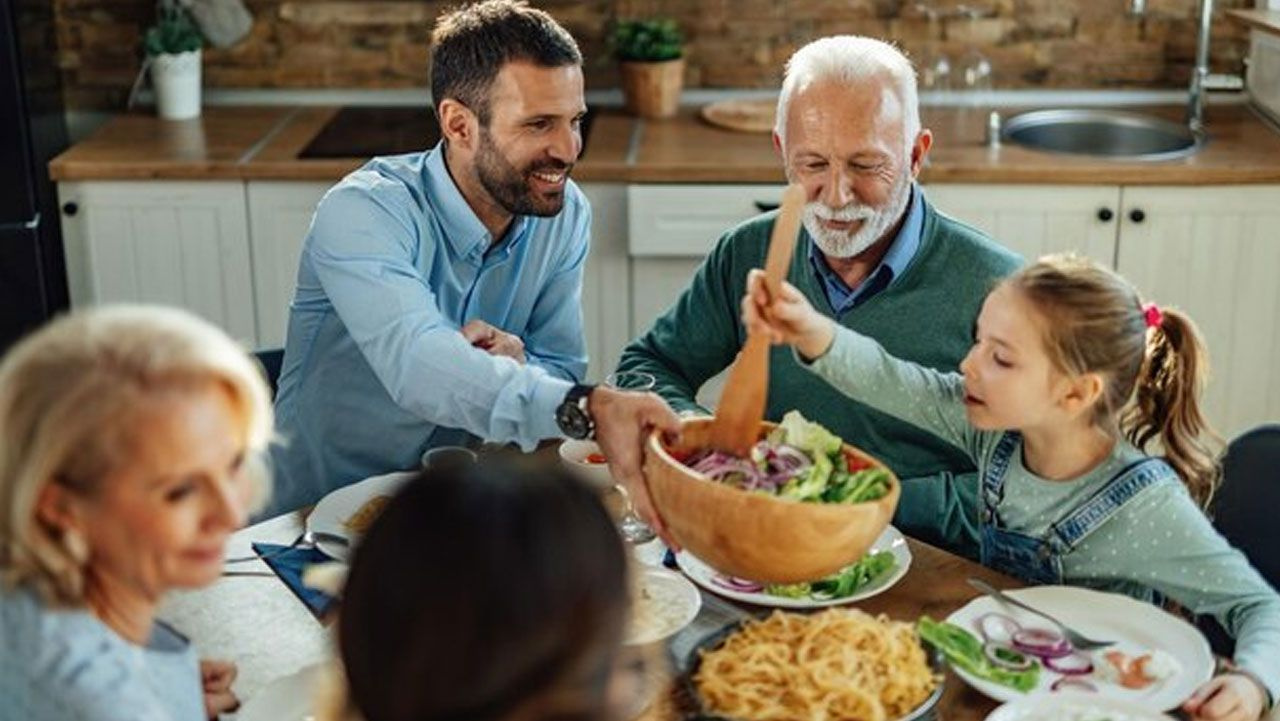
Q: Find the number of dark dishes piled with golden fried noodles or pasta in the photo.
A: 1